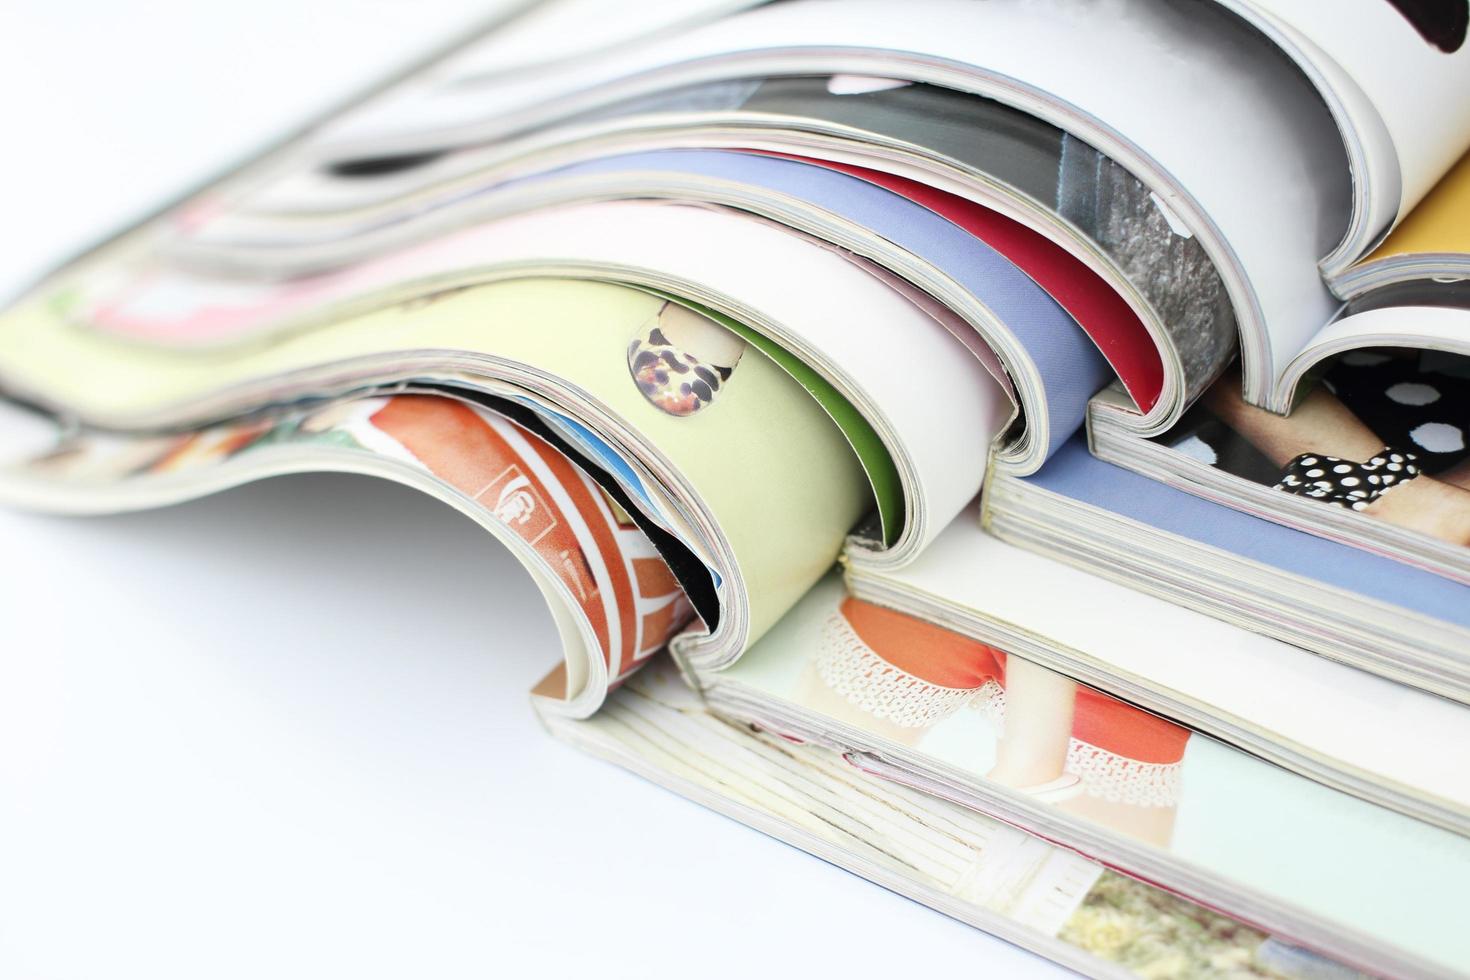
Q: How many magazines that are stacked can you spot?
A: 7